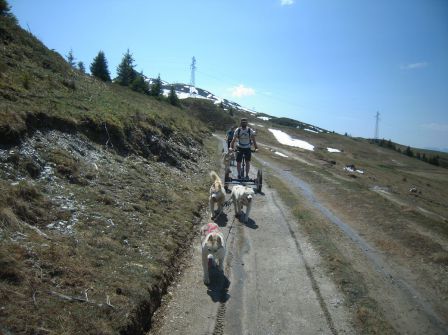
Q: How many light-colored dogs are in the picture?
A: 3